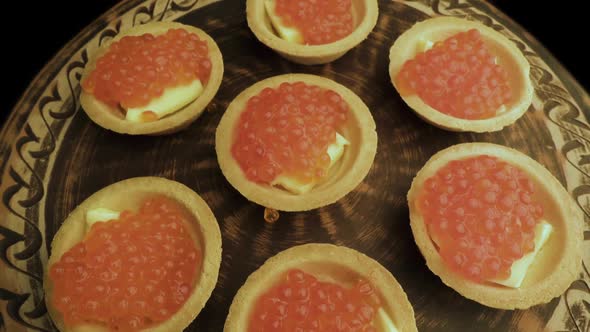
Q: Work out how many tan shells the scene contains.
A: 7